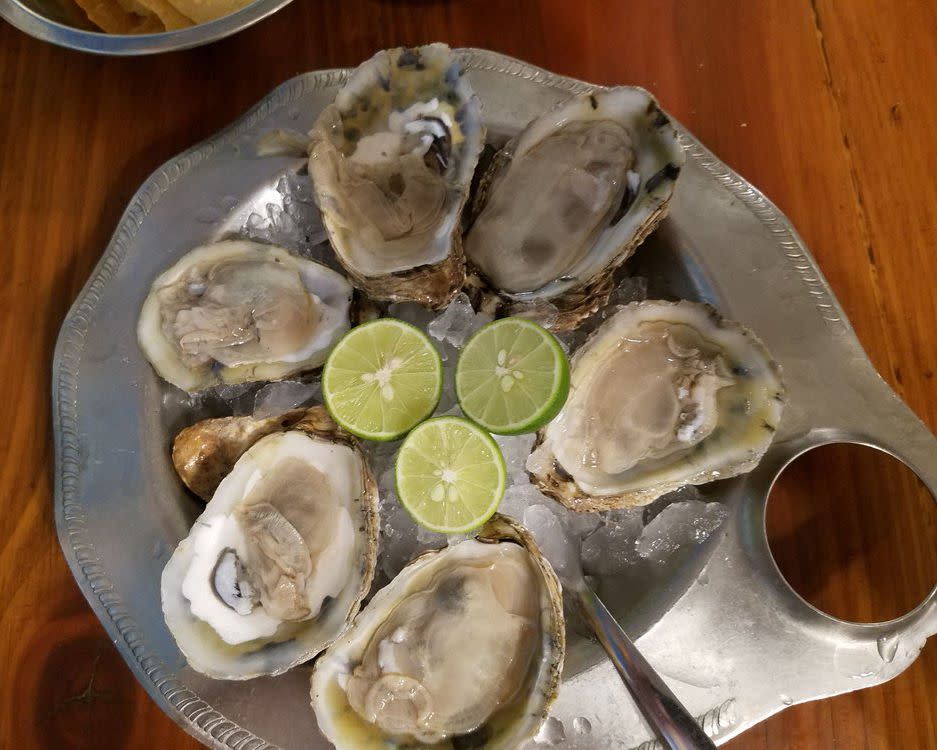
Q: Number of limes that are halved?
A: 3